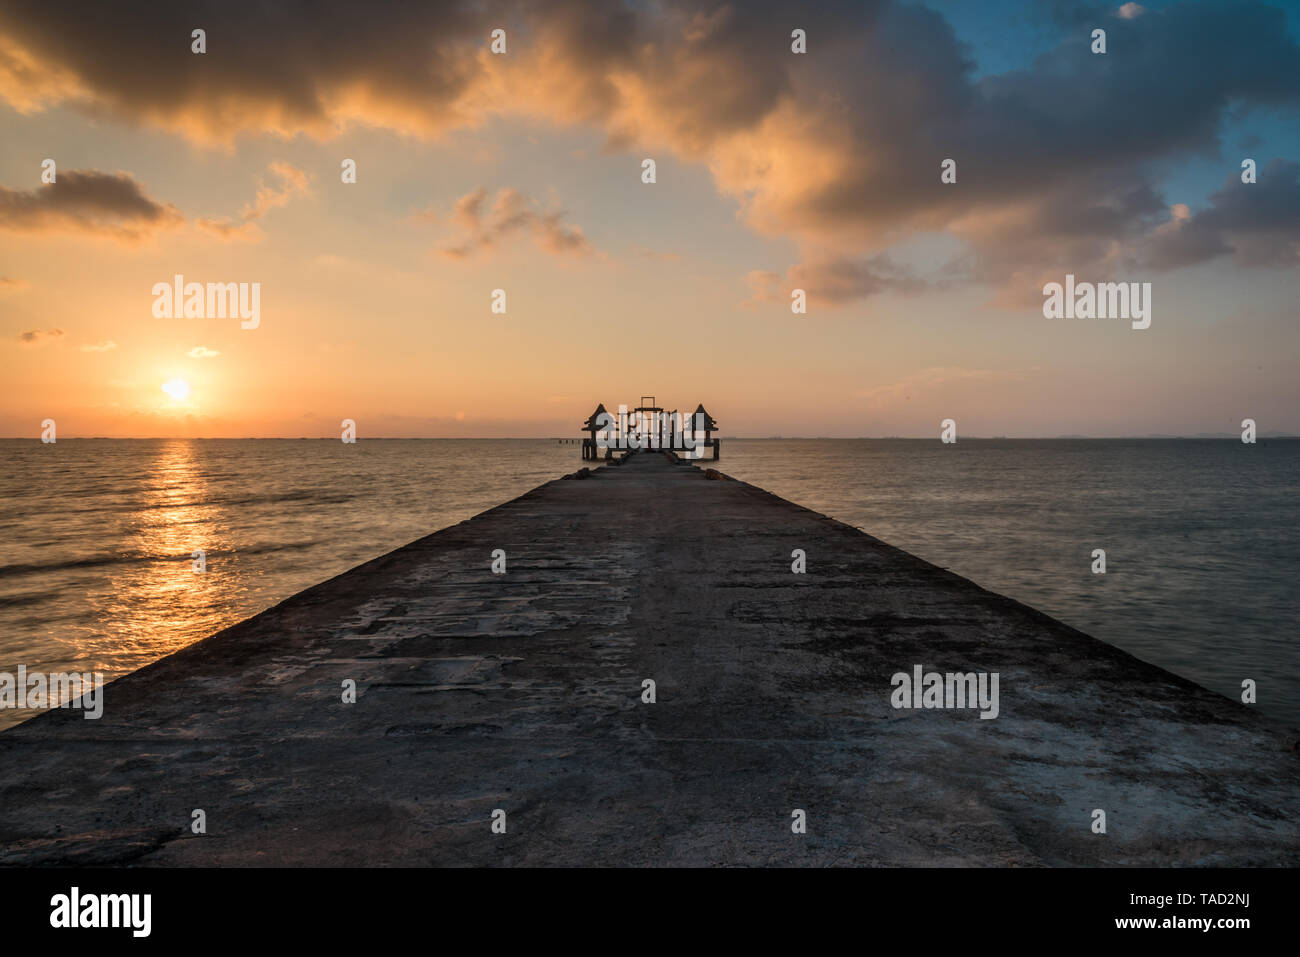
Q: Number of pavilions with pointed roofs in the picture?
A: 2